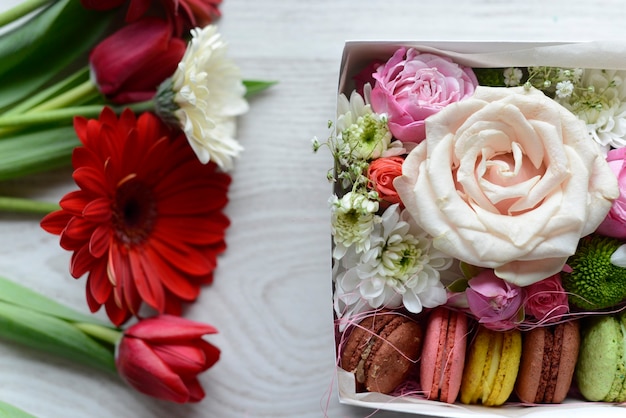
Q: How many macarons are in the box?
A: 5